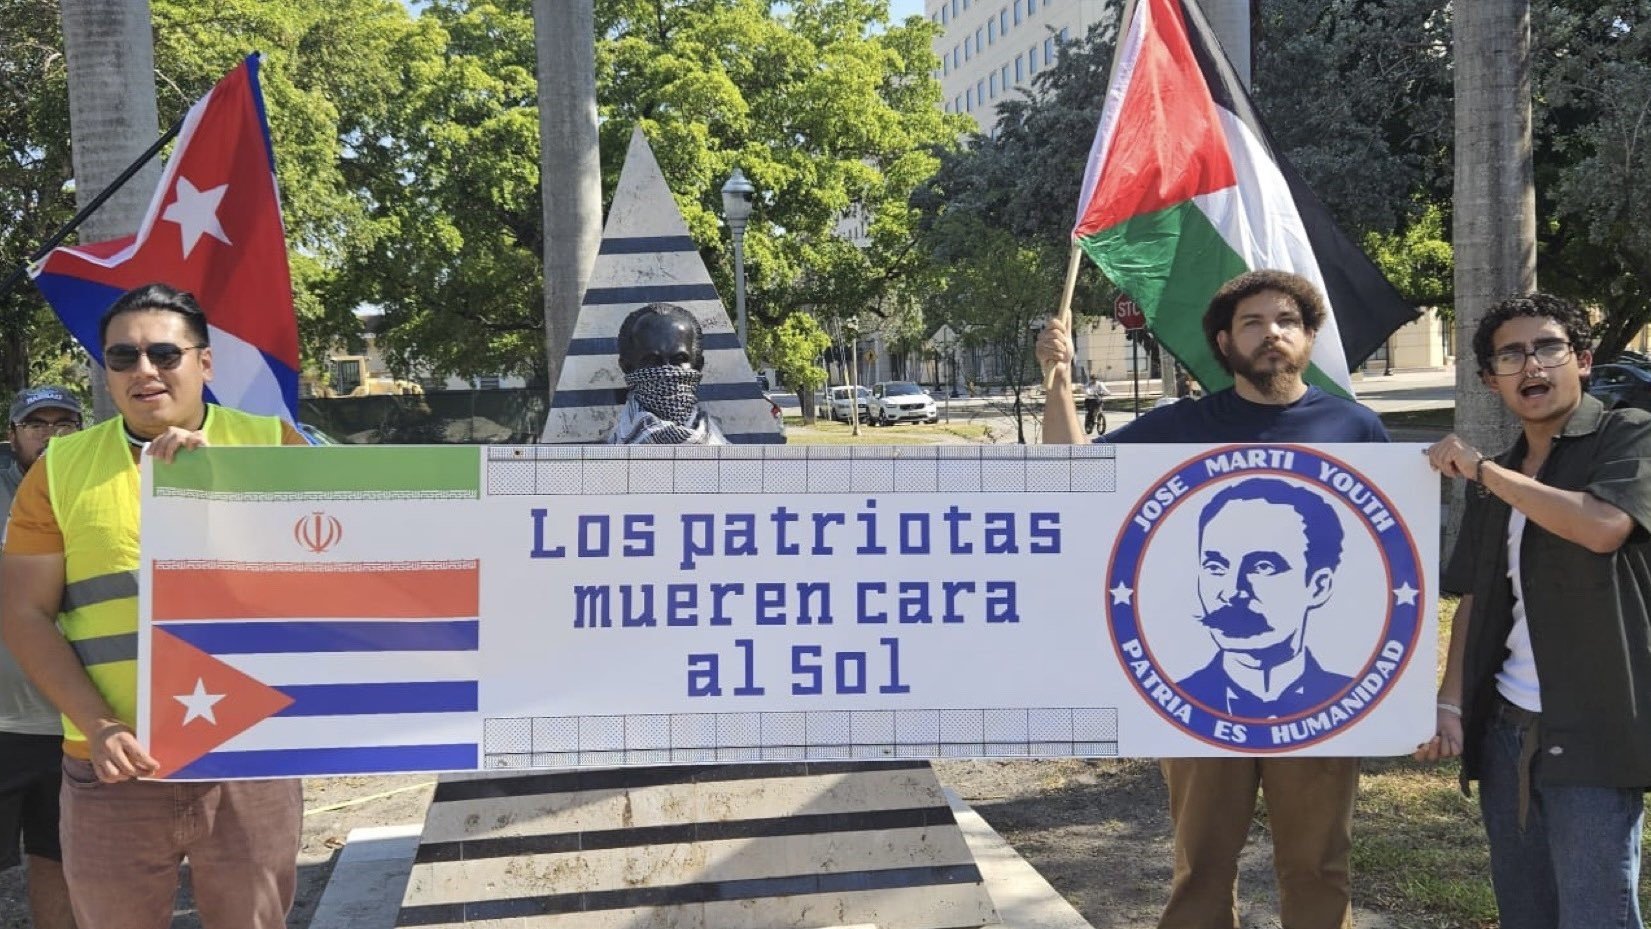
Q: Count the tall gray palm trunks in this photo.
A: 4